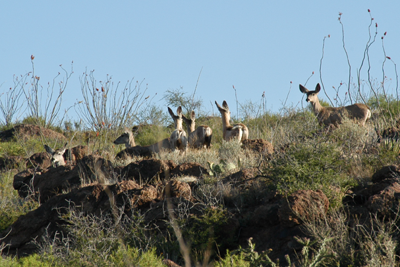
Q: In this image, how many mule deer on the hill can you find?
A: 6